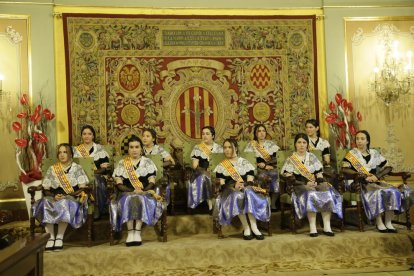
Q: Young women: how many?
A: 10